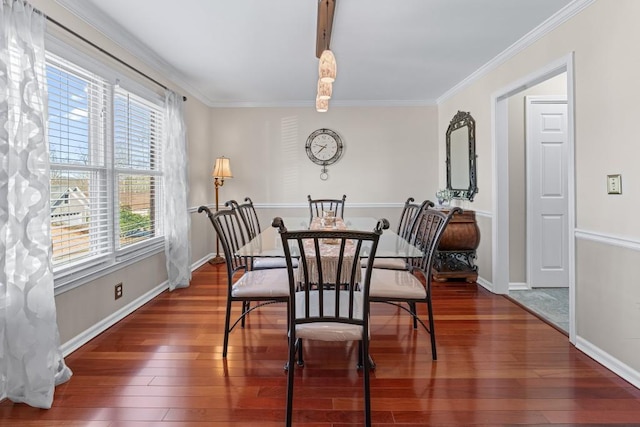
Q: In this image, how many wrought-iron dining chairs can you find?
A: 6